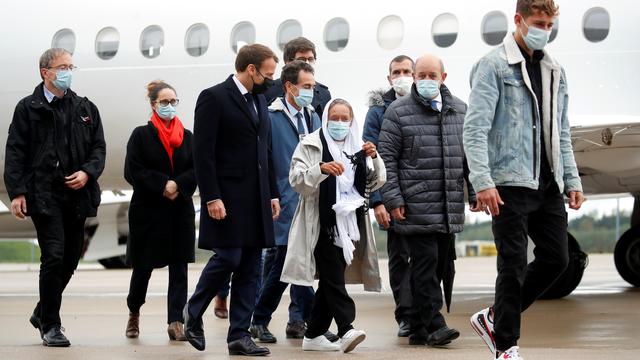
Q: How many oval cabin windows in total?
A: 12